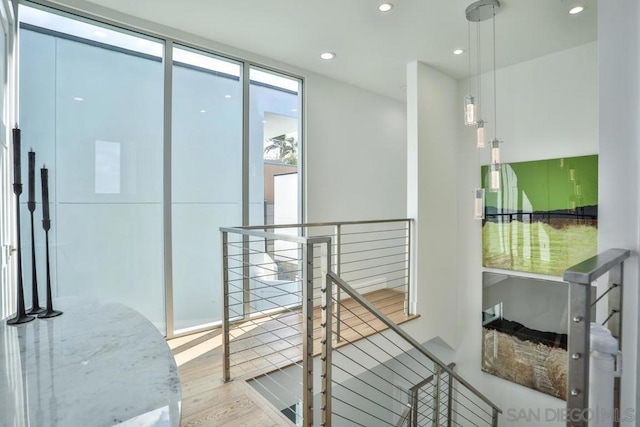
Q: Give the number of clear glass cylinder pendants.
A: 5